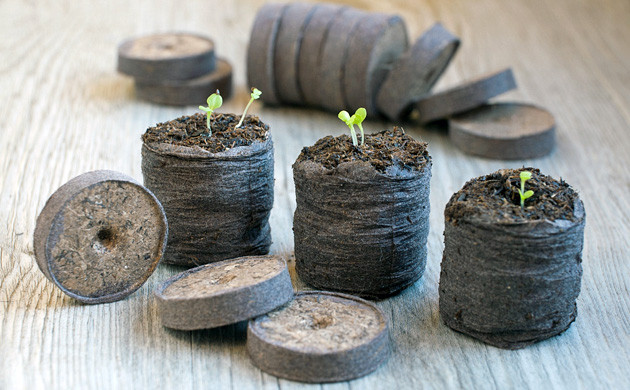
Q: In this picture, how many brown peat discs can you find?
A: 13